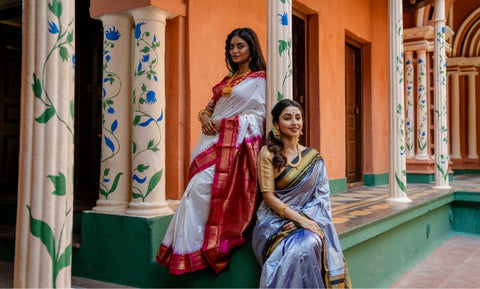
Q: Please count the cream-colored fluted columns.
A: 4